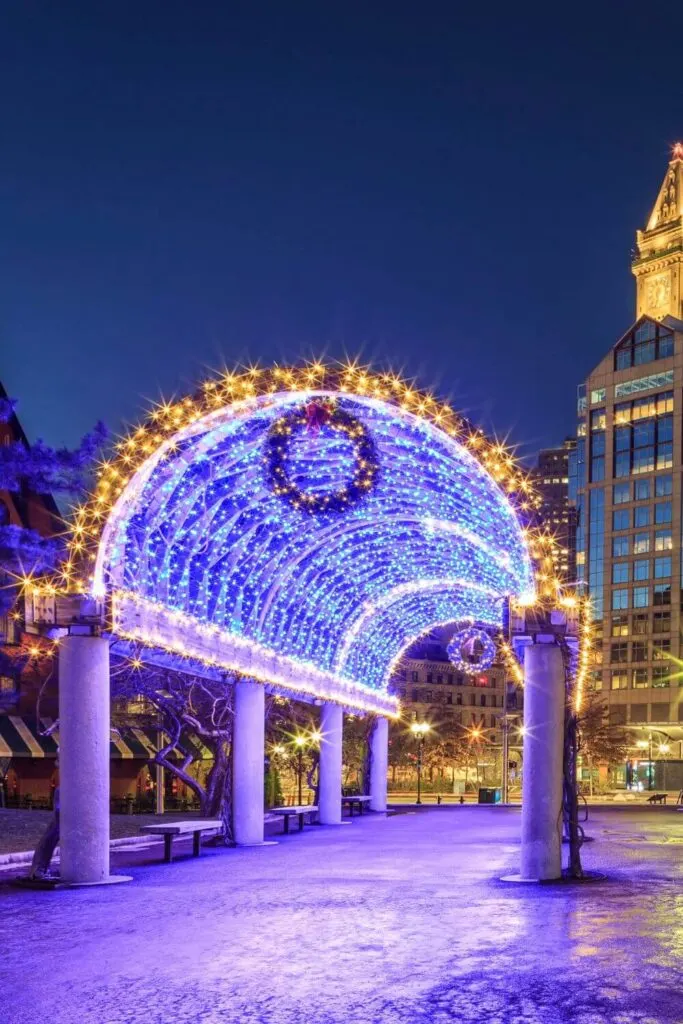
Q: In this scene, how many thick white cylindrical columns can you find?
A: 5